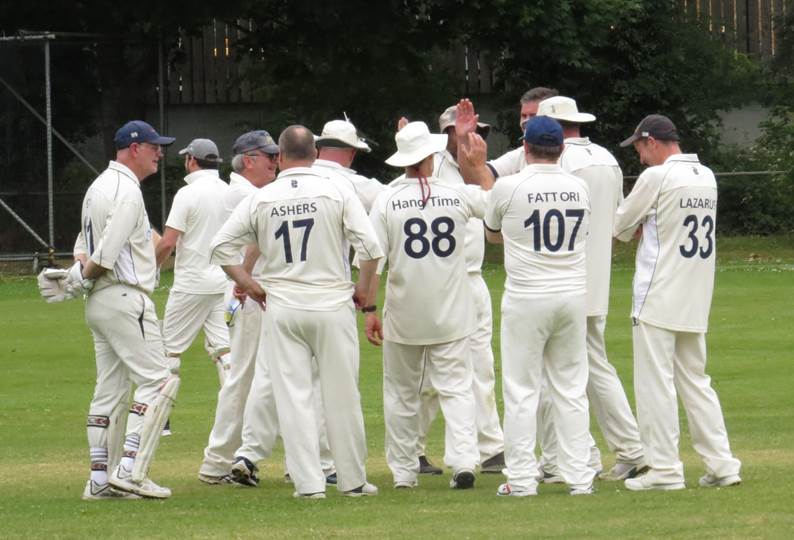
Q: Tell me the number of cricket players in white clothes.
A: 11